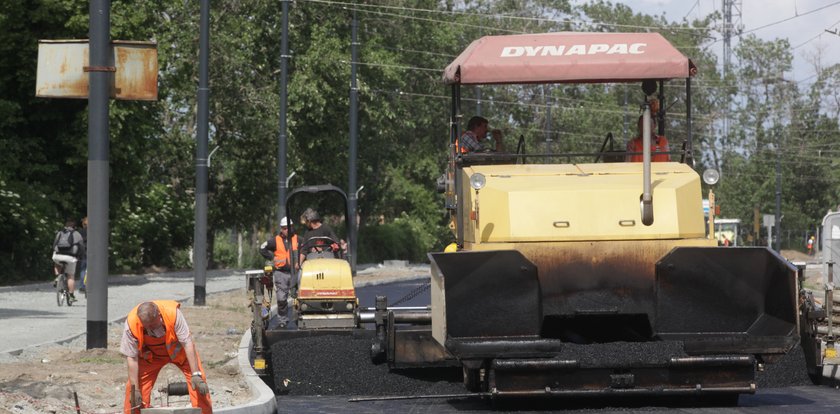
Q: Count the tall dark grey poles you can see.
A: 4